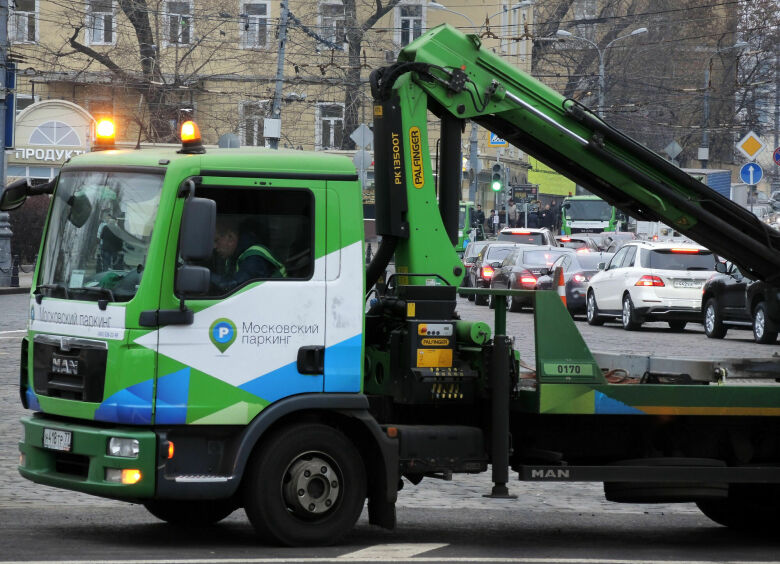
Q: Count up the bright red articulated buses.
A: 0